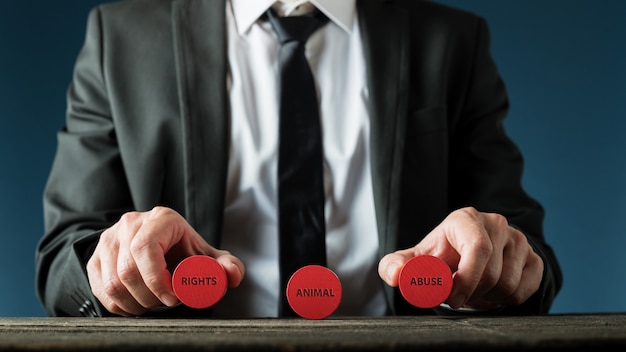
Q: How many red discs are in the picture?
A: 3